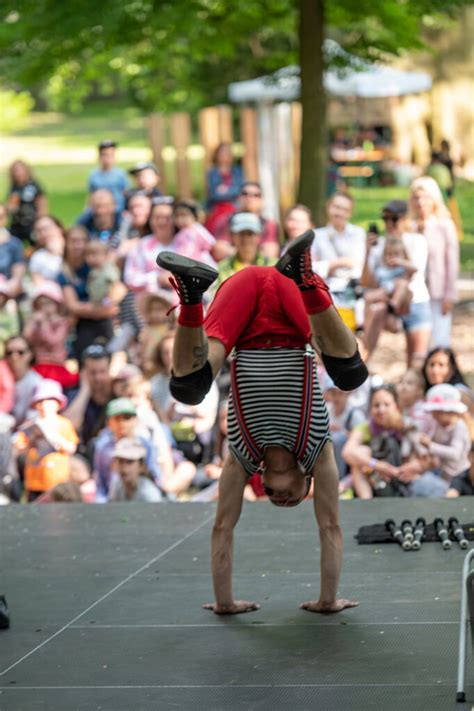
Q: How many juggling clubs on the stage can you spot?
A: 5